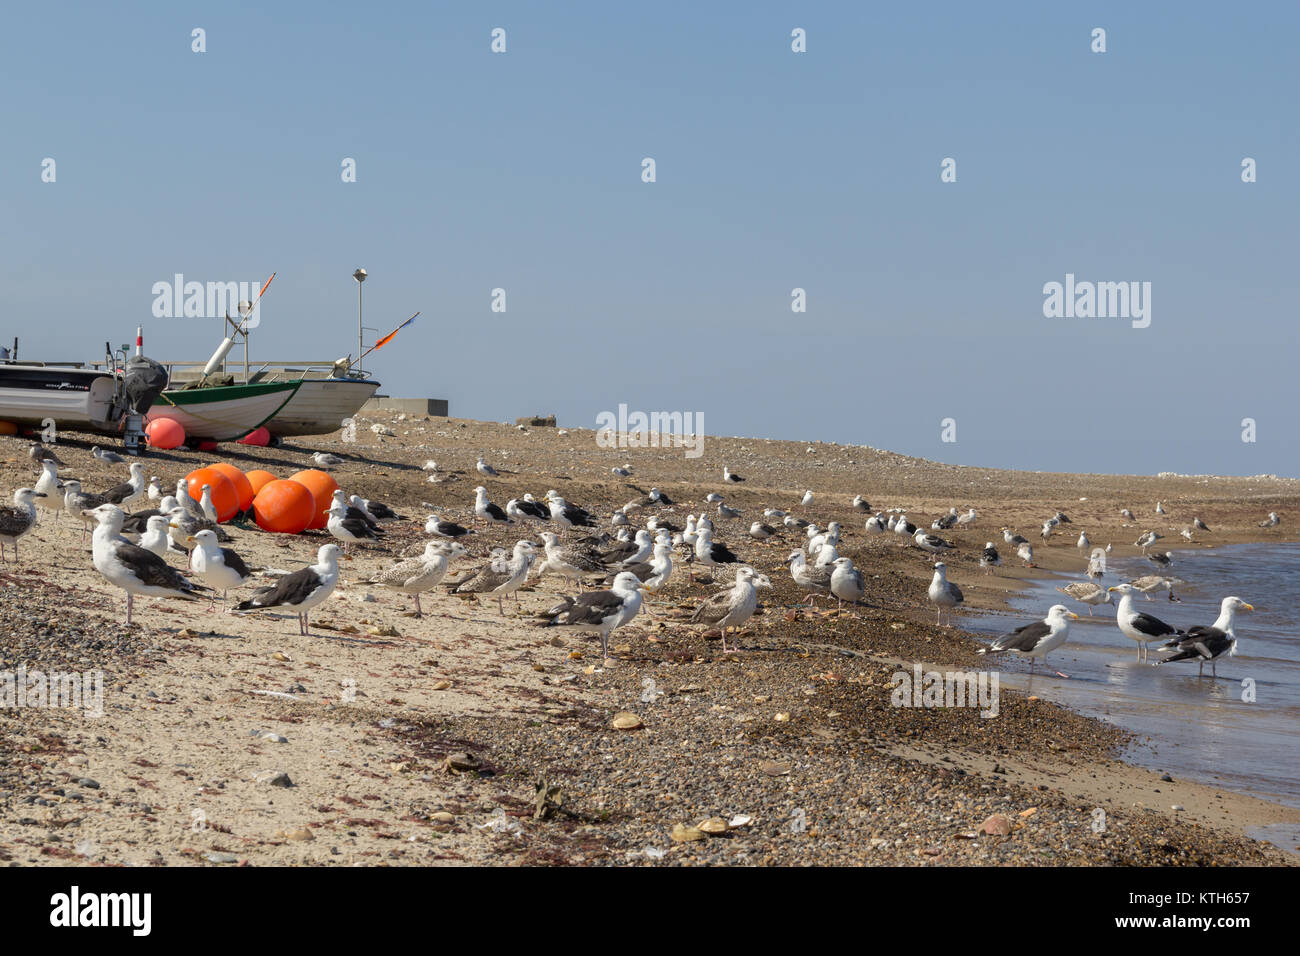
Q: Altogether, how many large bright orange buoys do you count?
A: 5